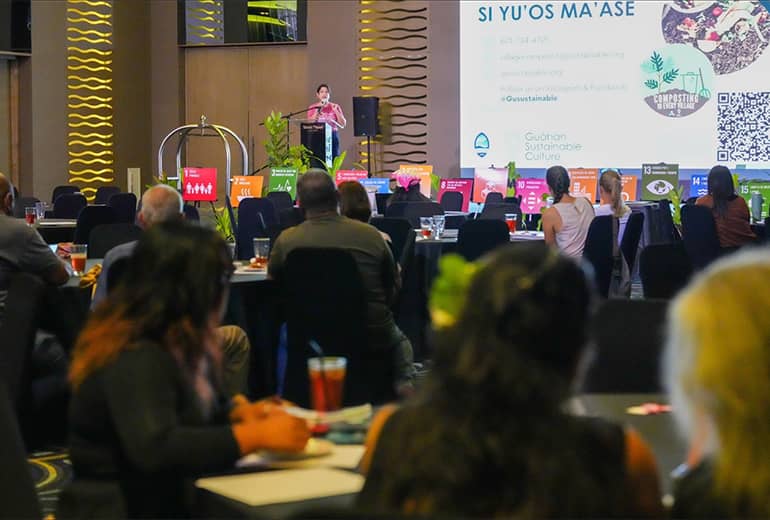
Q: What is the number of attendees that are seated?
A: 11